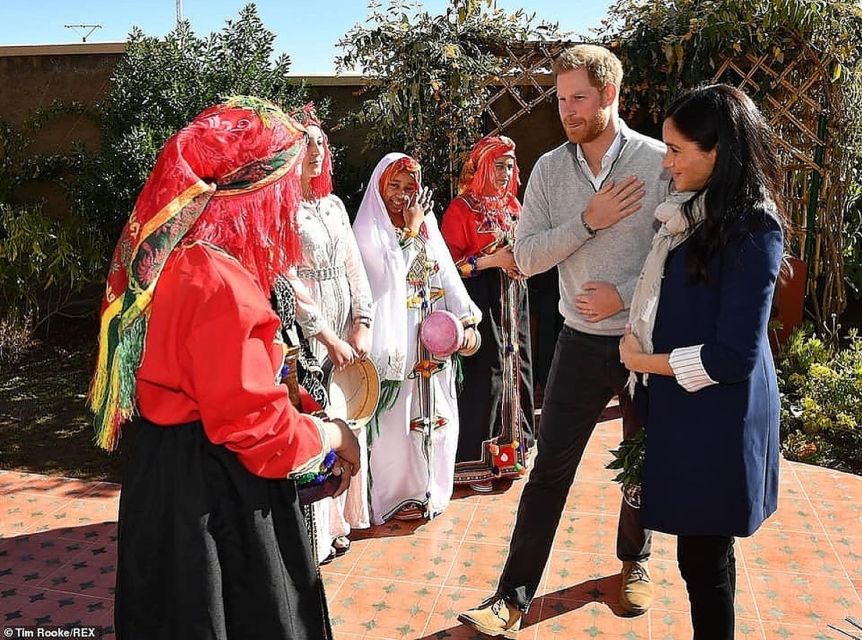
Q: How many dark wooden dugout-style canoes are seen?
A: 0